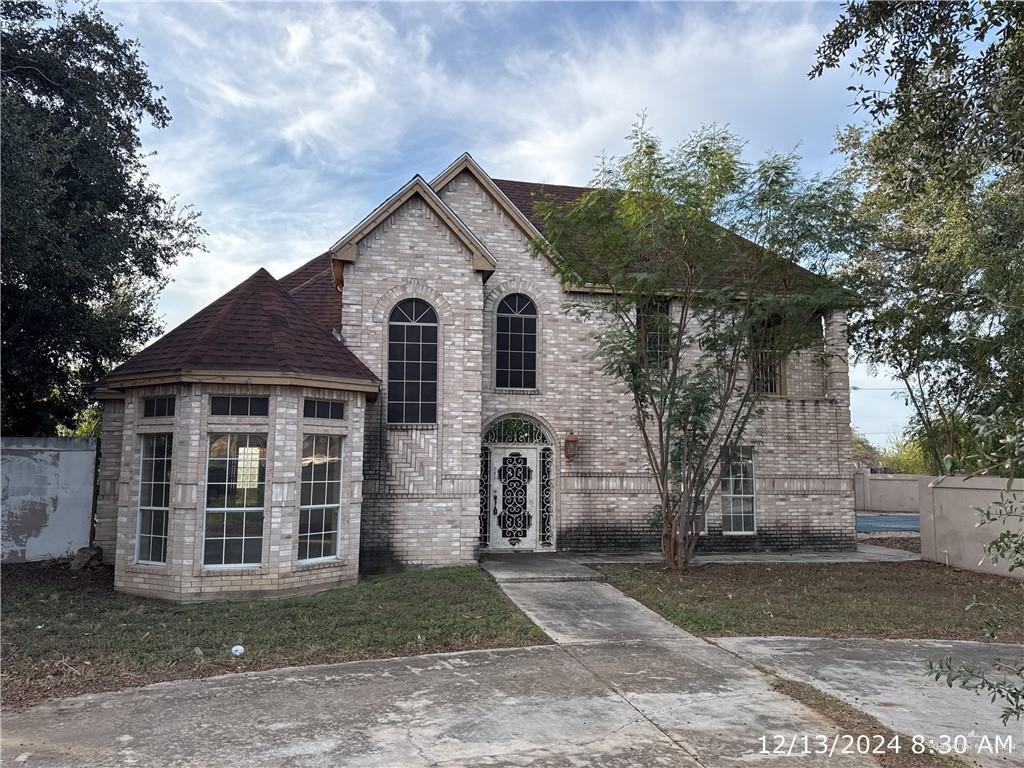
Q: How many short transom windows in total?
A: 3